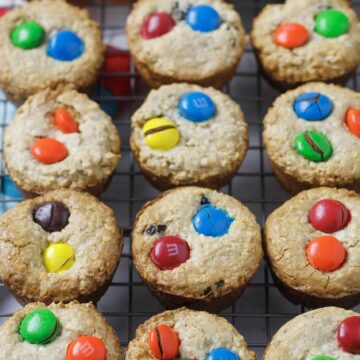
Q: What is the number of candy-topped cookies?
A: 12